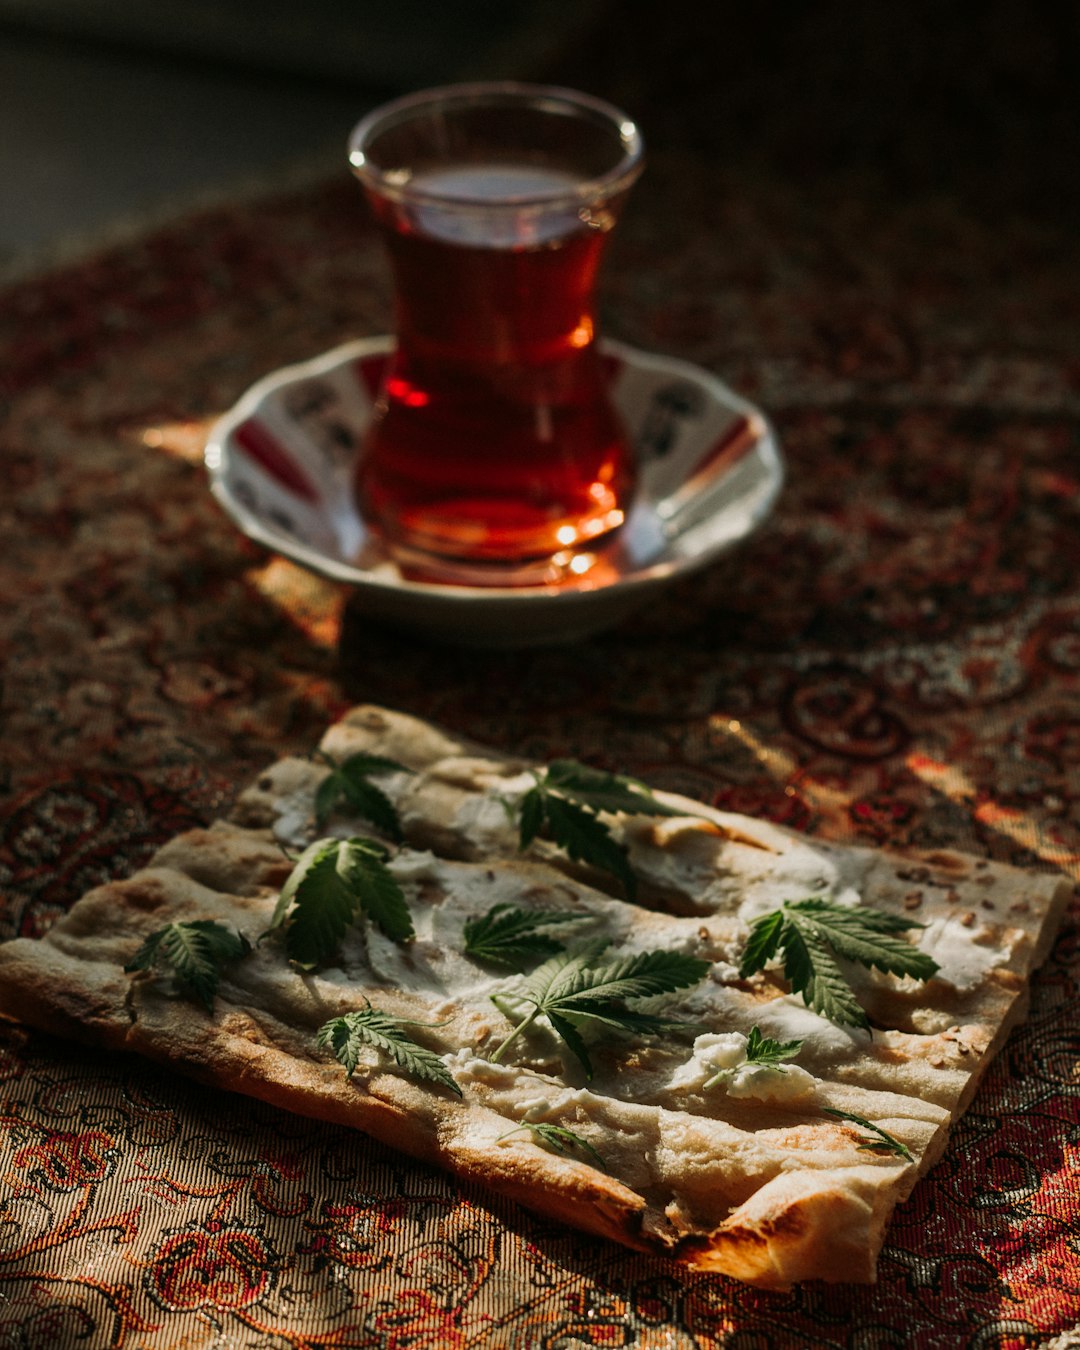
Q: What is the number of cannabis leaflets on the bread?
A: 11